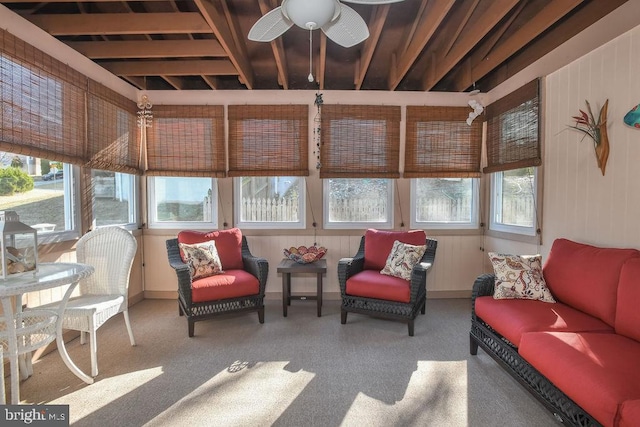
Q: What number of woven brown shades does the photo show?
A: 7